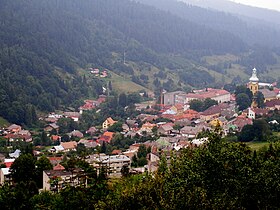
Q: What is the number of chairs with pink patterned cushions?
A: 0